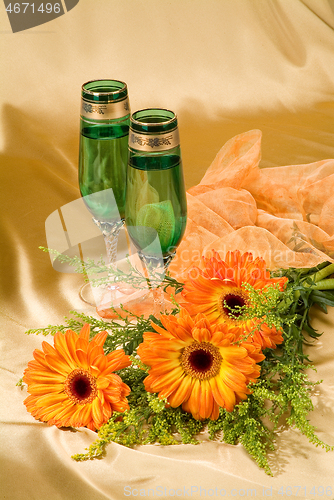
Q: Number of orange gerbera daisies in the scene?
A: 3